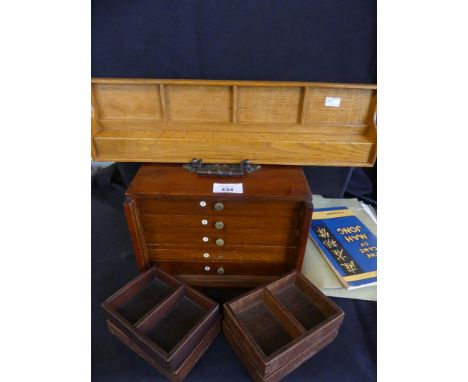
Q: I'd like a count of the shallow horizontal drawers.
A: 5